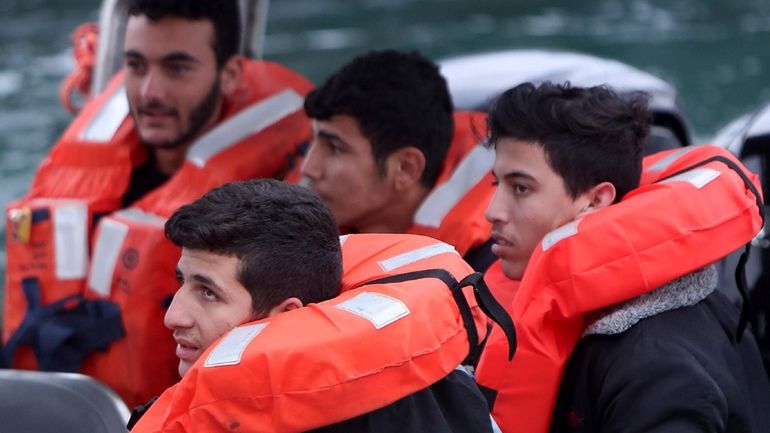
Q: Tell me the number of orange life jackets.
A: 4